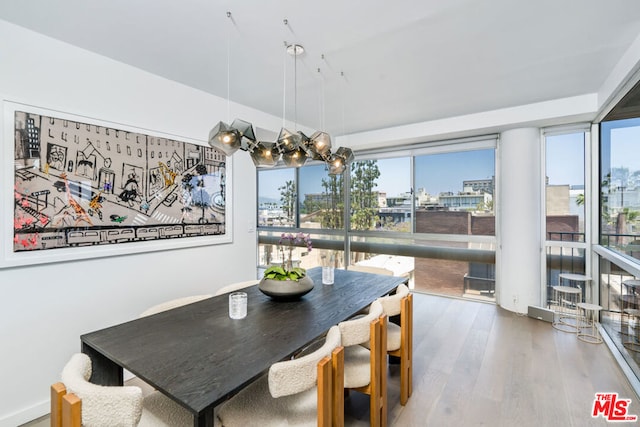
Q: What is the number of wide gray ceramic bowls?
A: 1